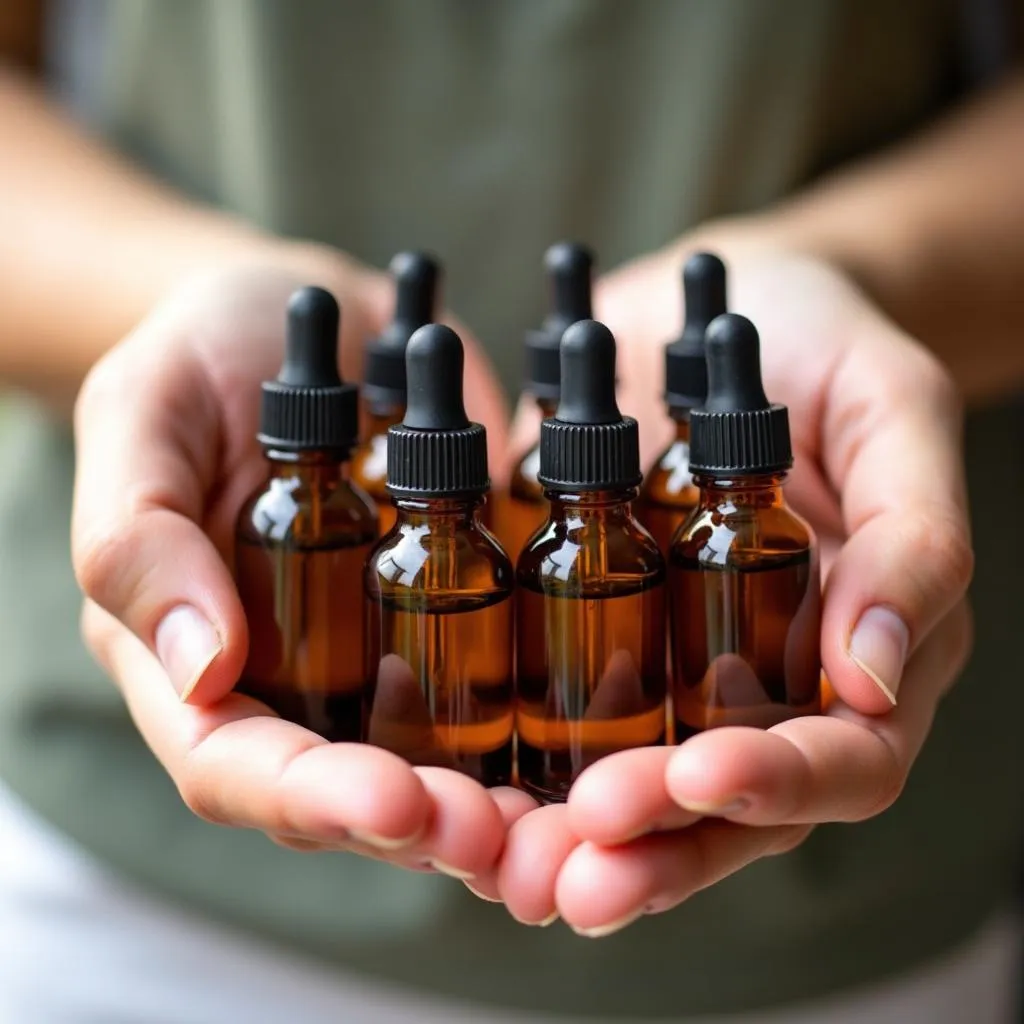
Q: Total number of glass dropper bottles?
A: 7